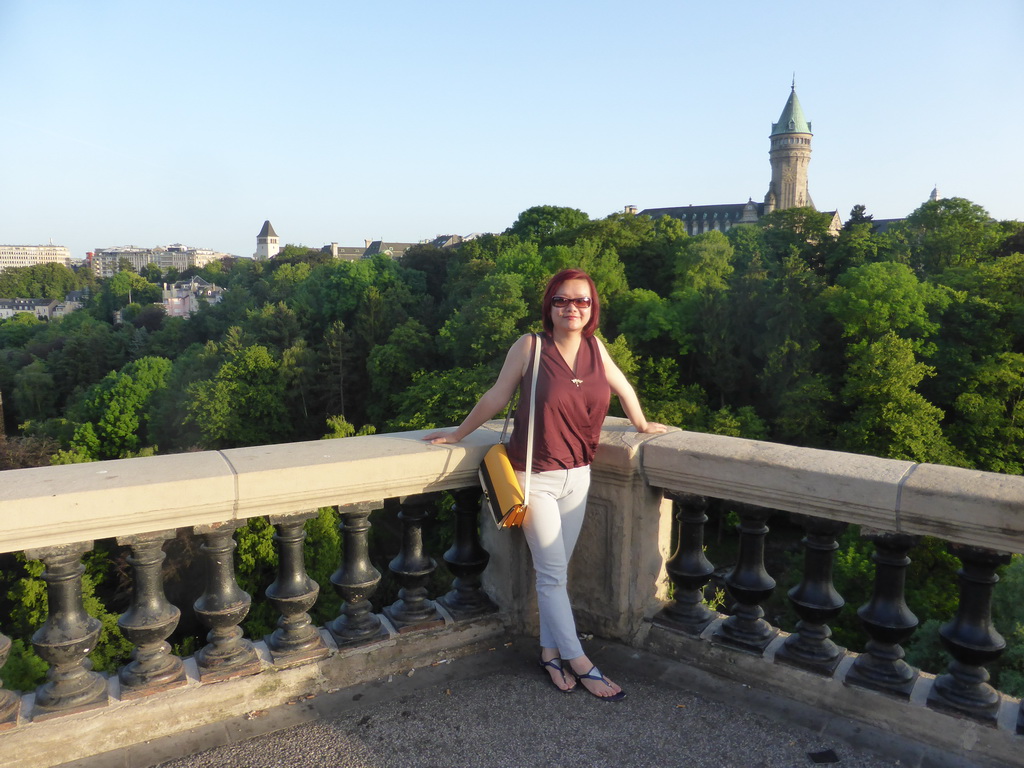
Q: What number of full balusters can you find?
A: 12